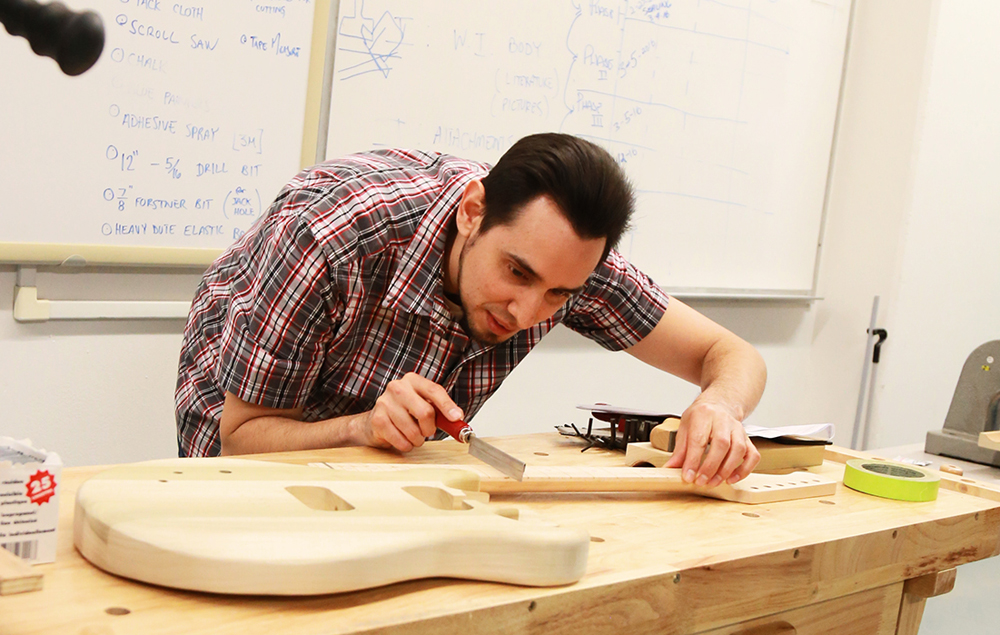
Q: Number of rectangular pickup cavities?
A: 2